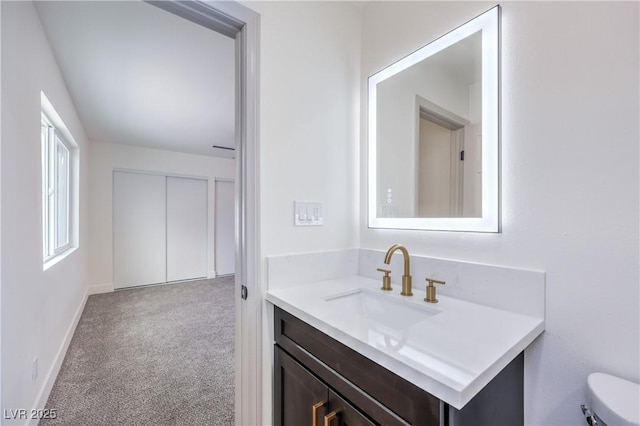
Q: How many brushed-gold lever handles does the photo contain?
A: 2